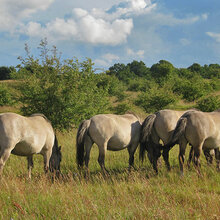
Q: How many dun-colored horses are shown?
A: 4